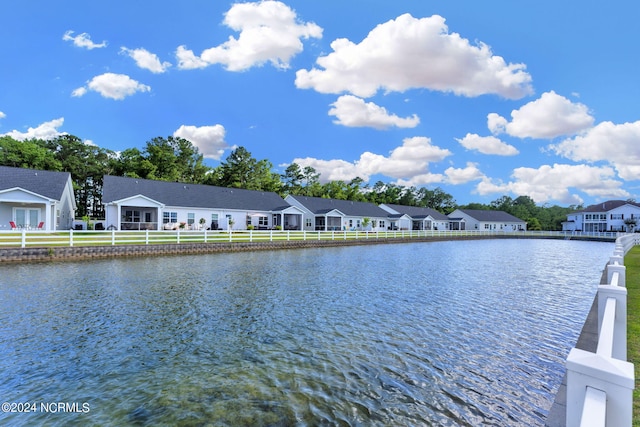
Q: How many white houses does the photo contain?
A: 6